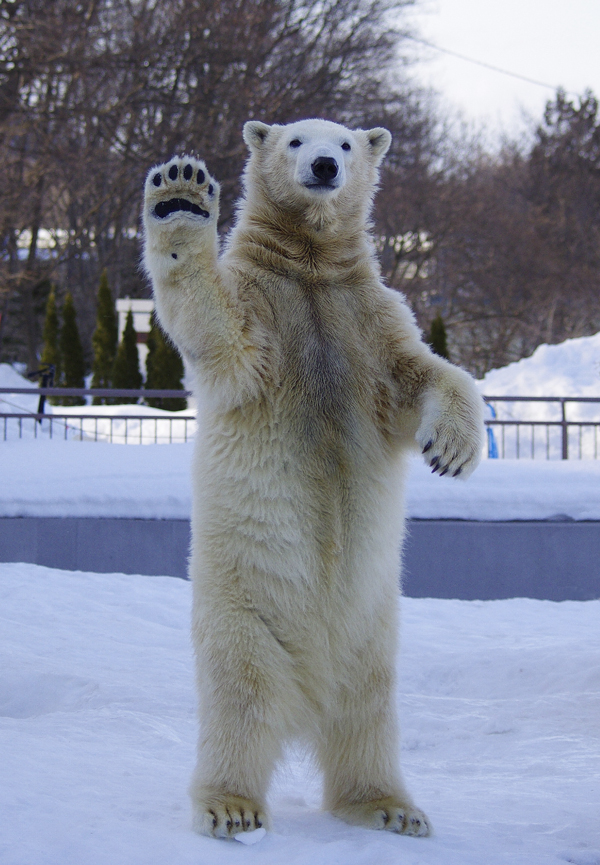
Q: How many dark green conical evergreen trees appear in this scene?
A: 6